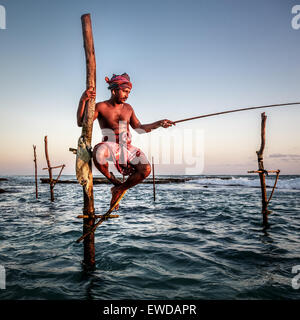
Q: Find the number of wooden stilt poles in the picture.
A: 5